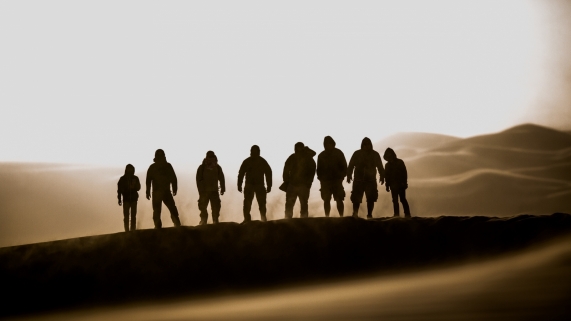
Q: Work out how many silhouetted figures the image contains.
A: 8